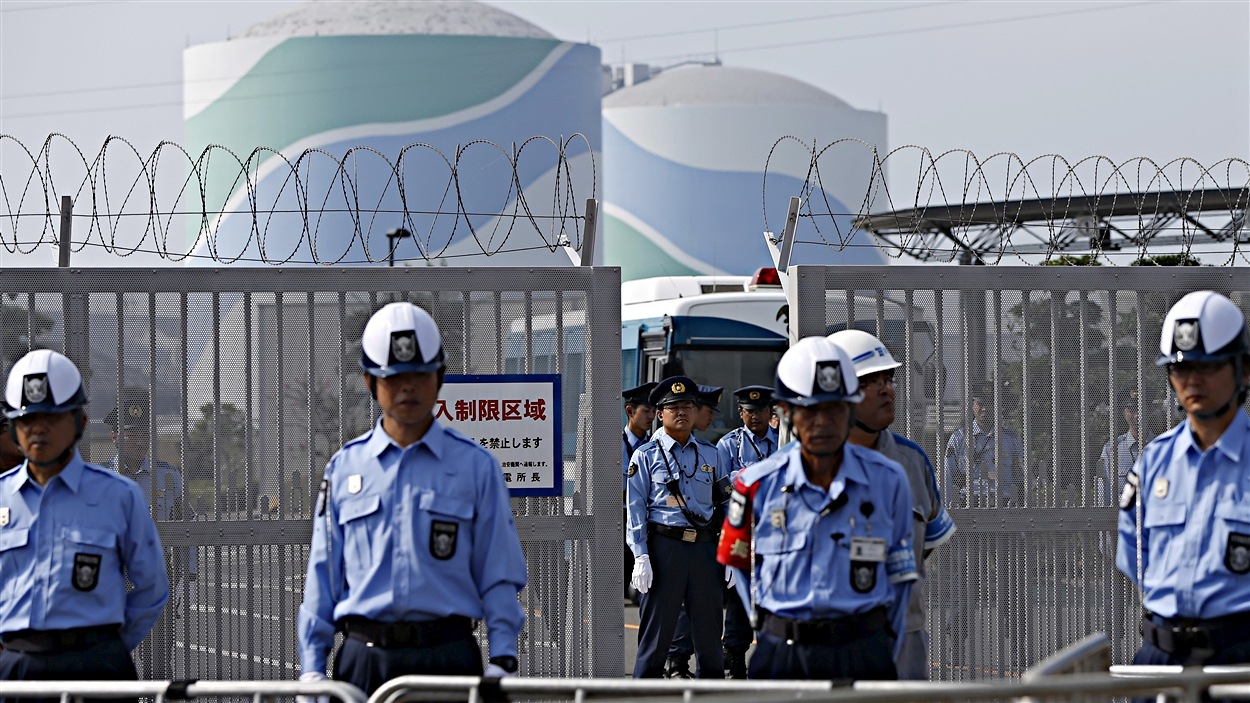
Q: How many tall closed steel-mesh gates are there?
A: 2